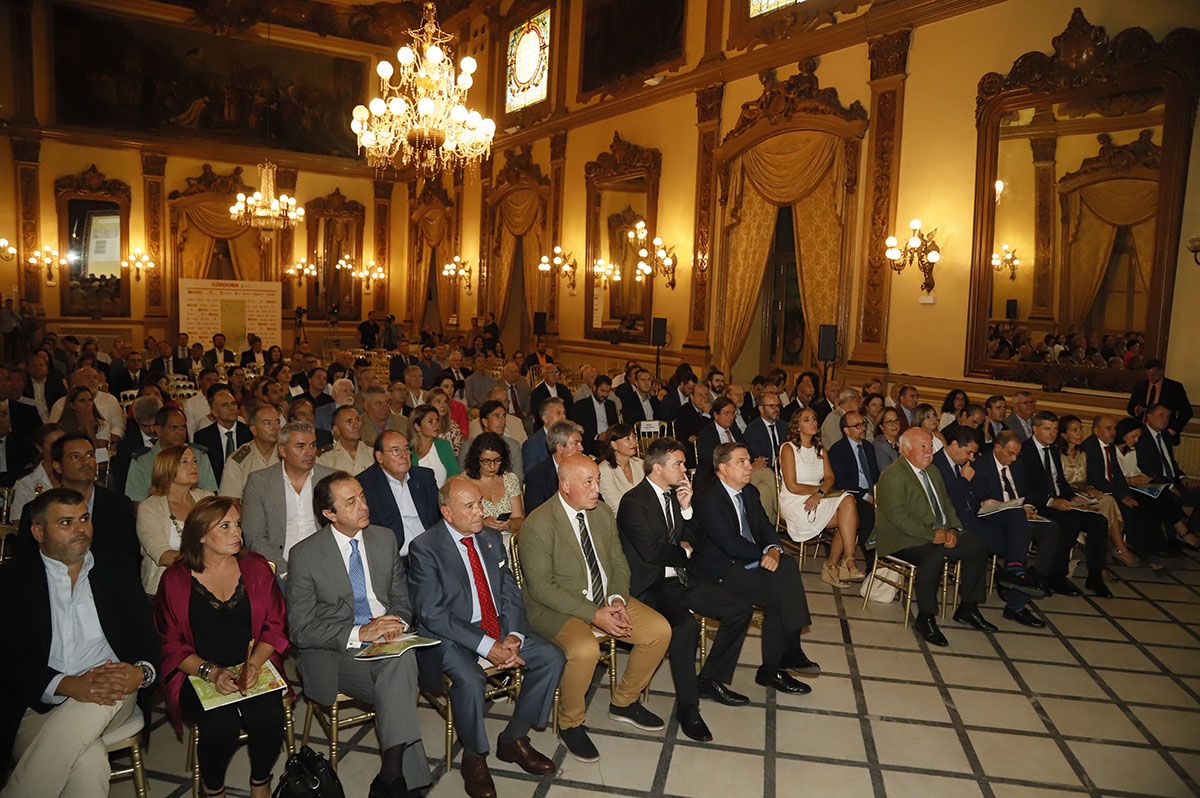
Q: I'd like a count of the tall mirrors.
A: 4